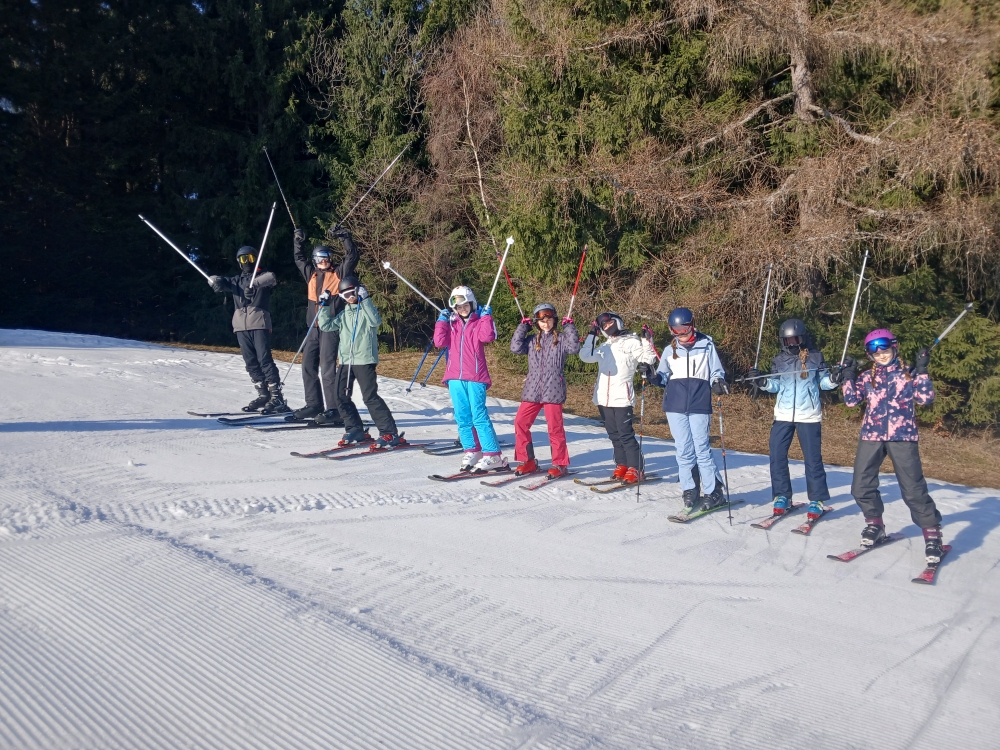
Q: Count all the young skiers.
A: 9